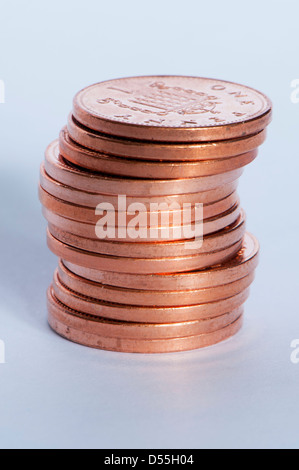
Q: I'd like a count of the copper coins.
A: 14